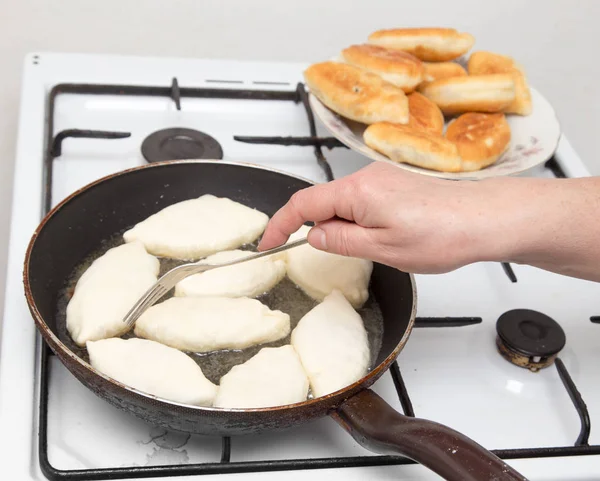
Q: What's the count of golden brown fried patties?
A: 9